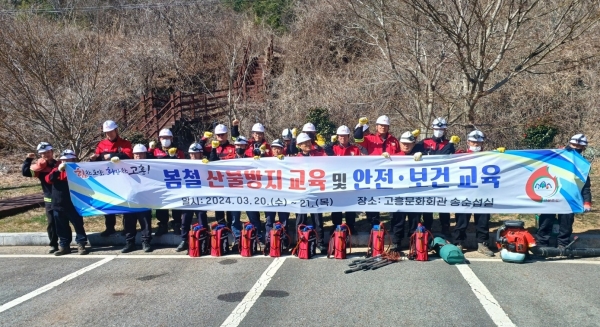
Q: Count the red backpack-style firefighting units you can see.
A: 8